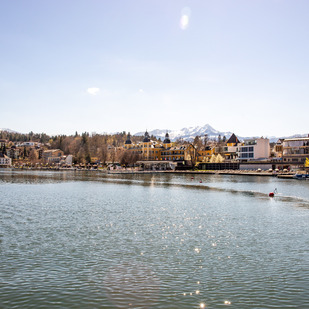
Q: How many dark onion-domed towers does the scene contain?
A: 3